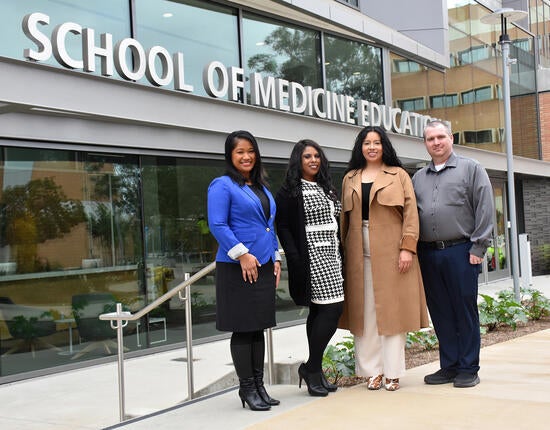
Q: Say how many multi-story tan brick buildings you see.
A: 1